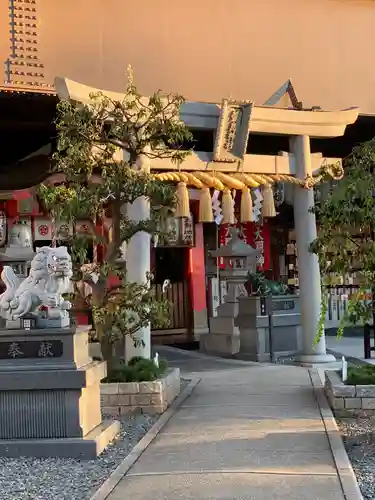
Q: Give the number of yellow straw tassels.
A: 5